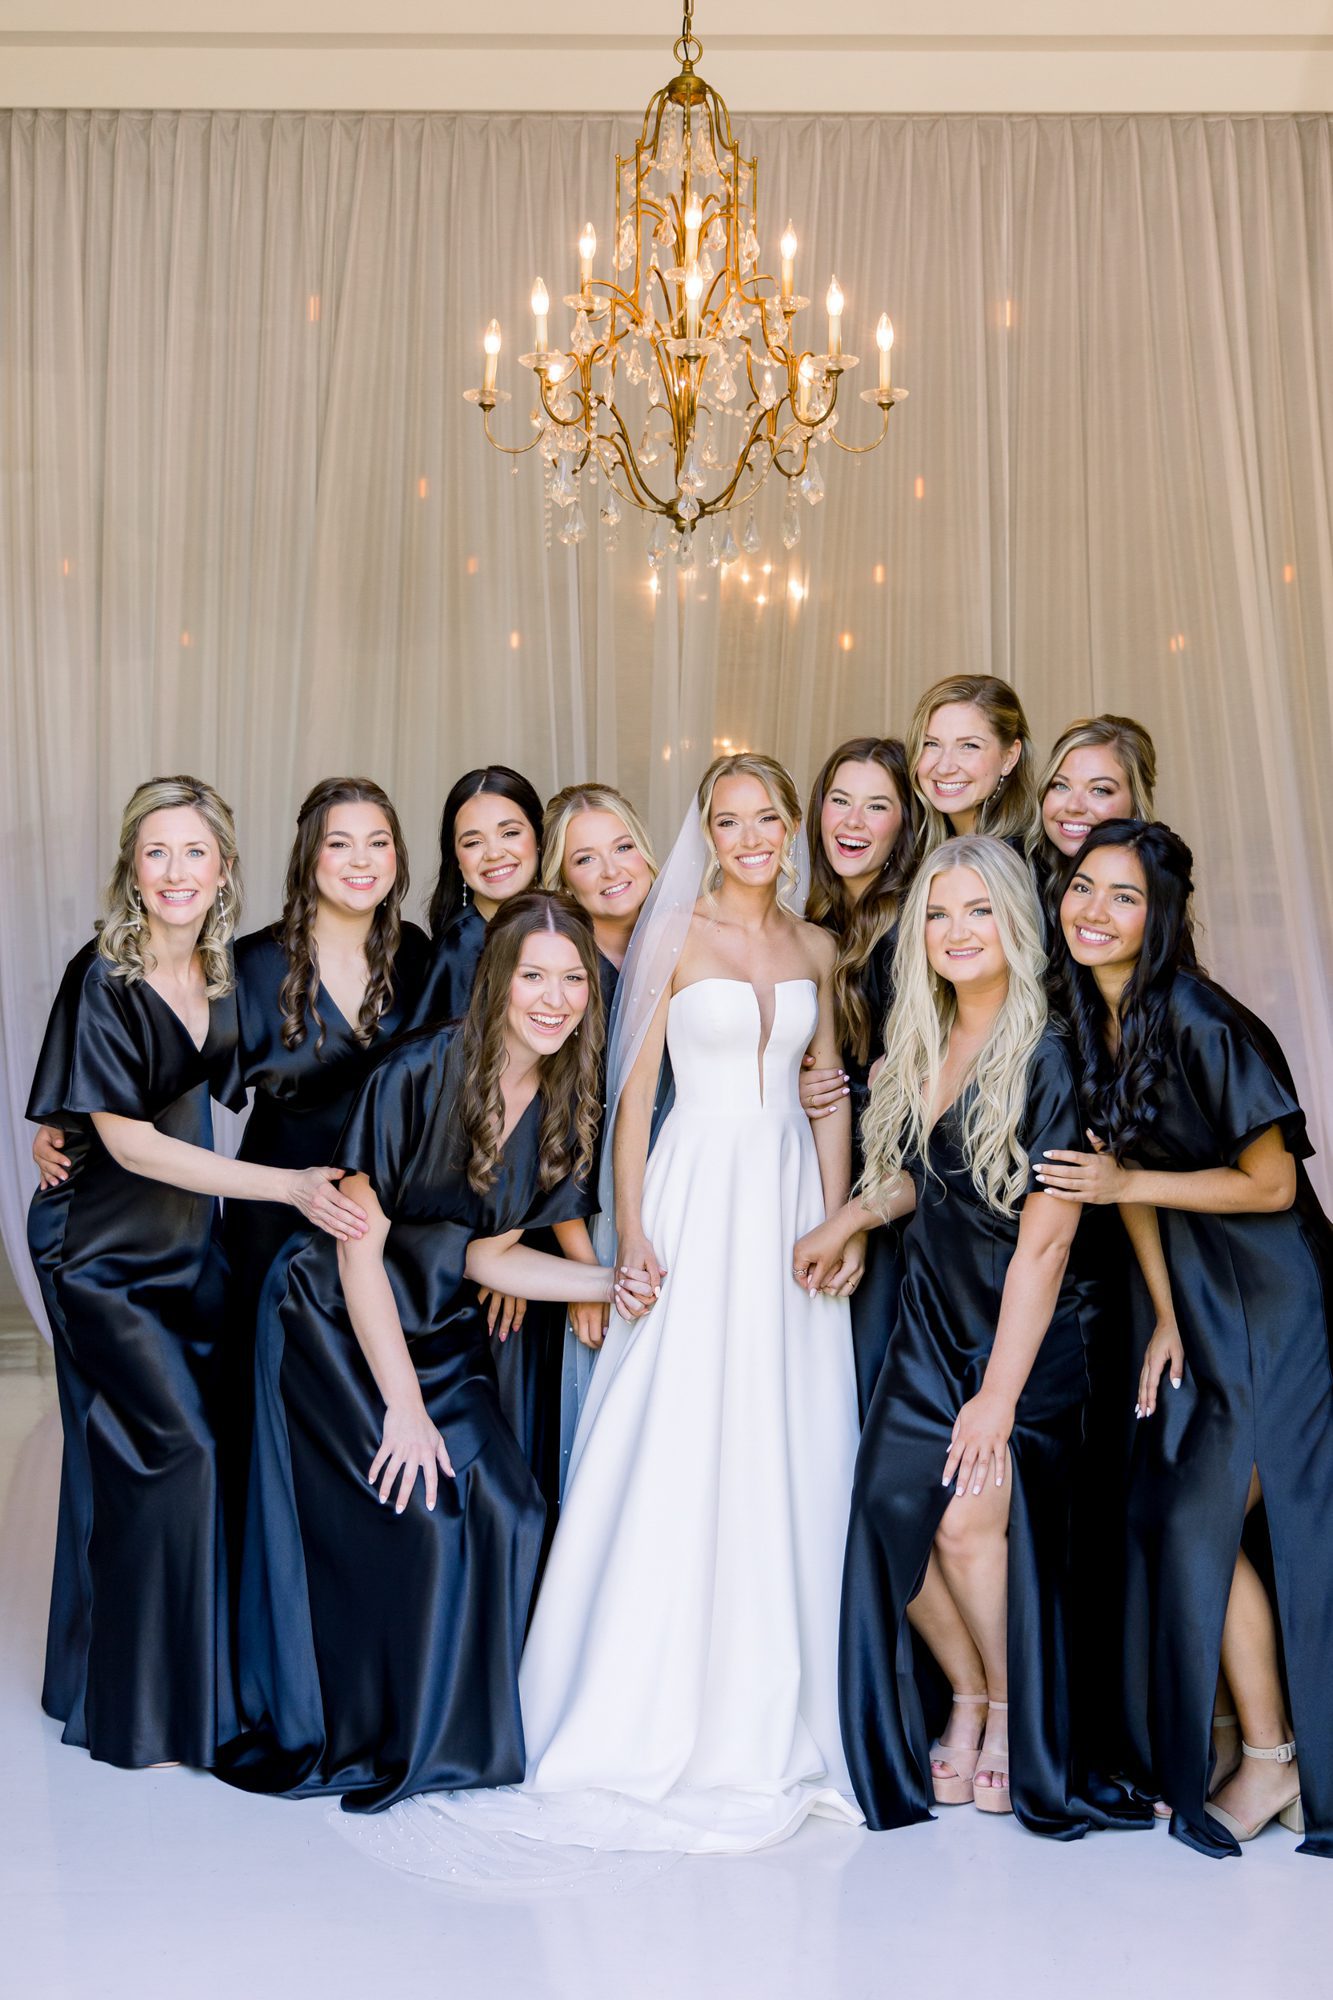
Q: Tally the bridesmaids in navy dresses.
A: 10